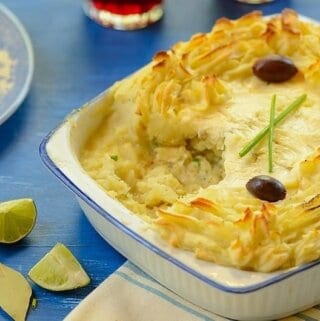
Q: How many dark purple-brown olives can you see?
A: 2